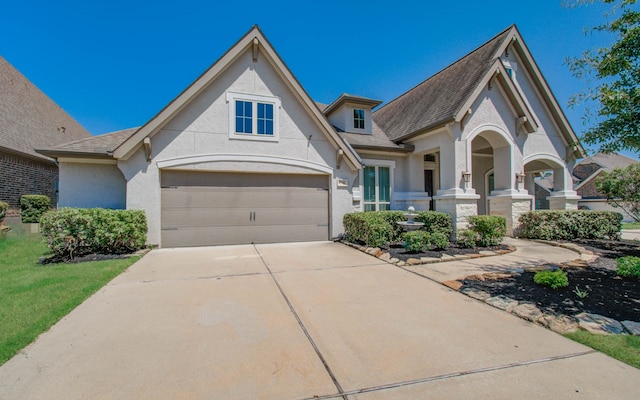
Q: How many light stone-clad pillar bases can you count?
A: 3